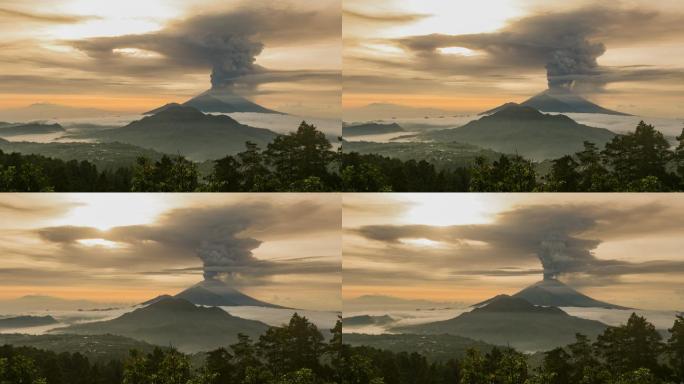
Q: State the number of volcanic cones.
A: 4